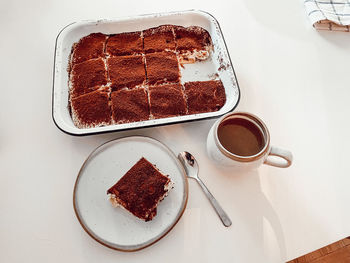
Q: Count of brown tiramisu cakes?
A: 12